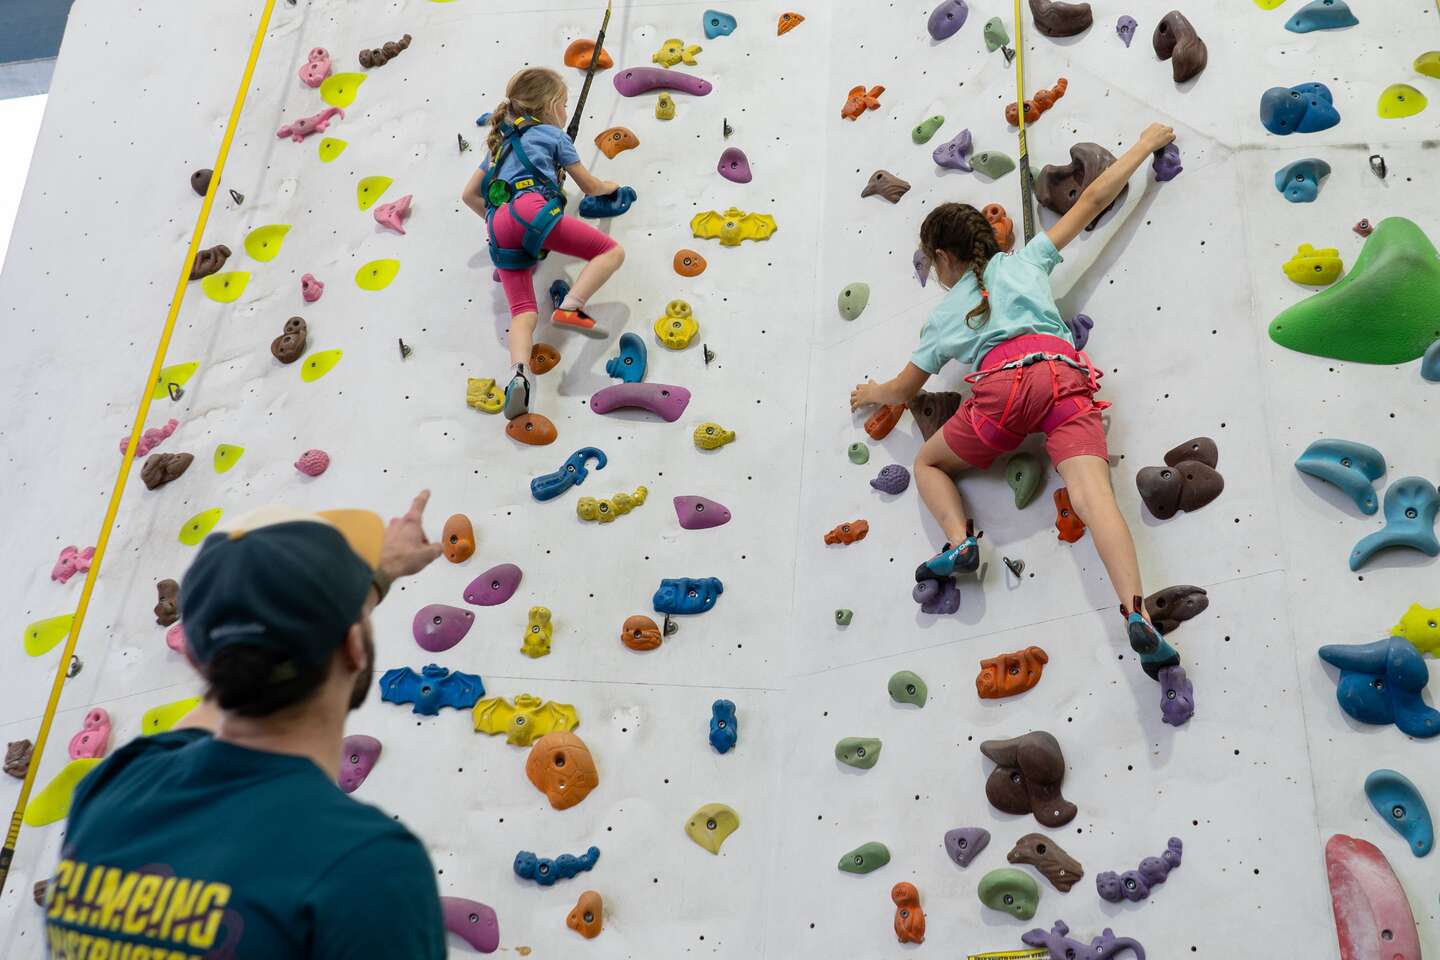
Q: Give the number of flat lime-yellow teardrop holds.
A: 13